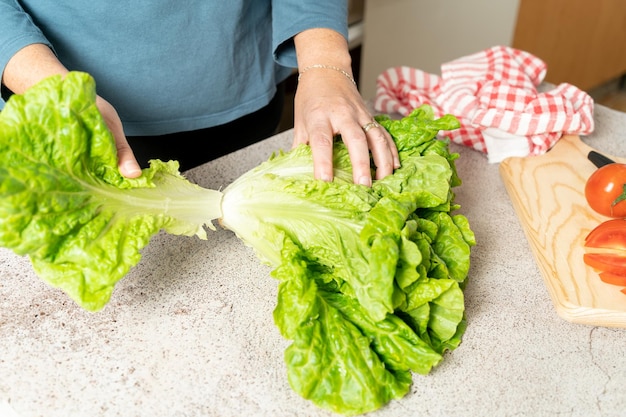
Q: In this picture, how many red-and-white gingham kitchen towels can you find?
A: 1